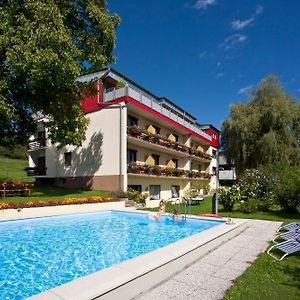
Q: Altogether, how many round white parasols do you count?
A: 0